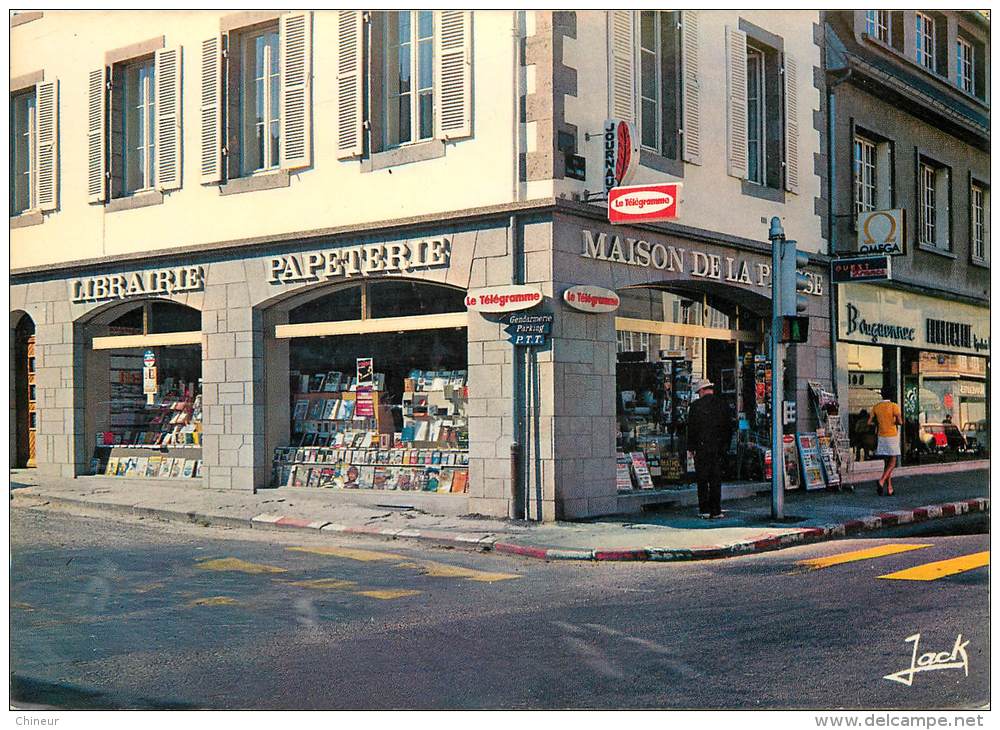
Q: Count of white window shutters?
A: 11